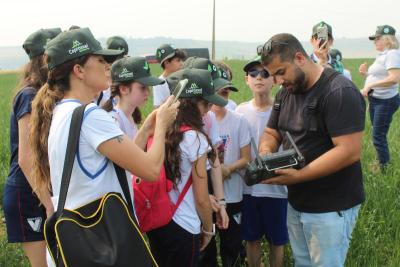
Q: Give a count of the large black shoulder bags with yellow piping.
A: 1